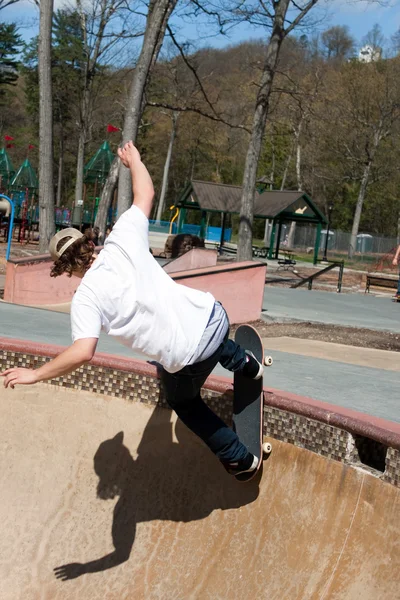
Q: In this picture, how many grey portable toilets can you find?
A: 2